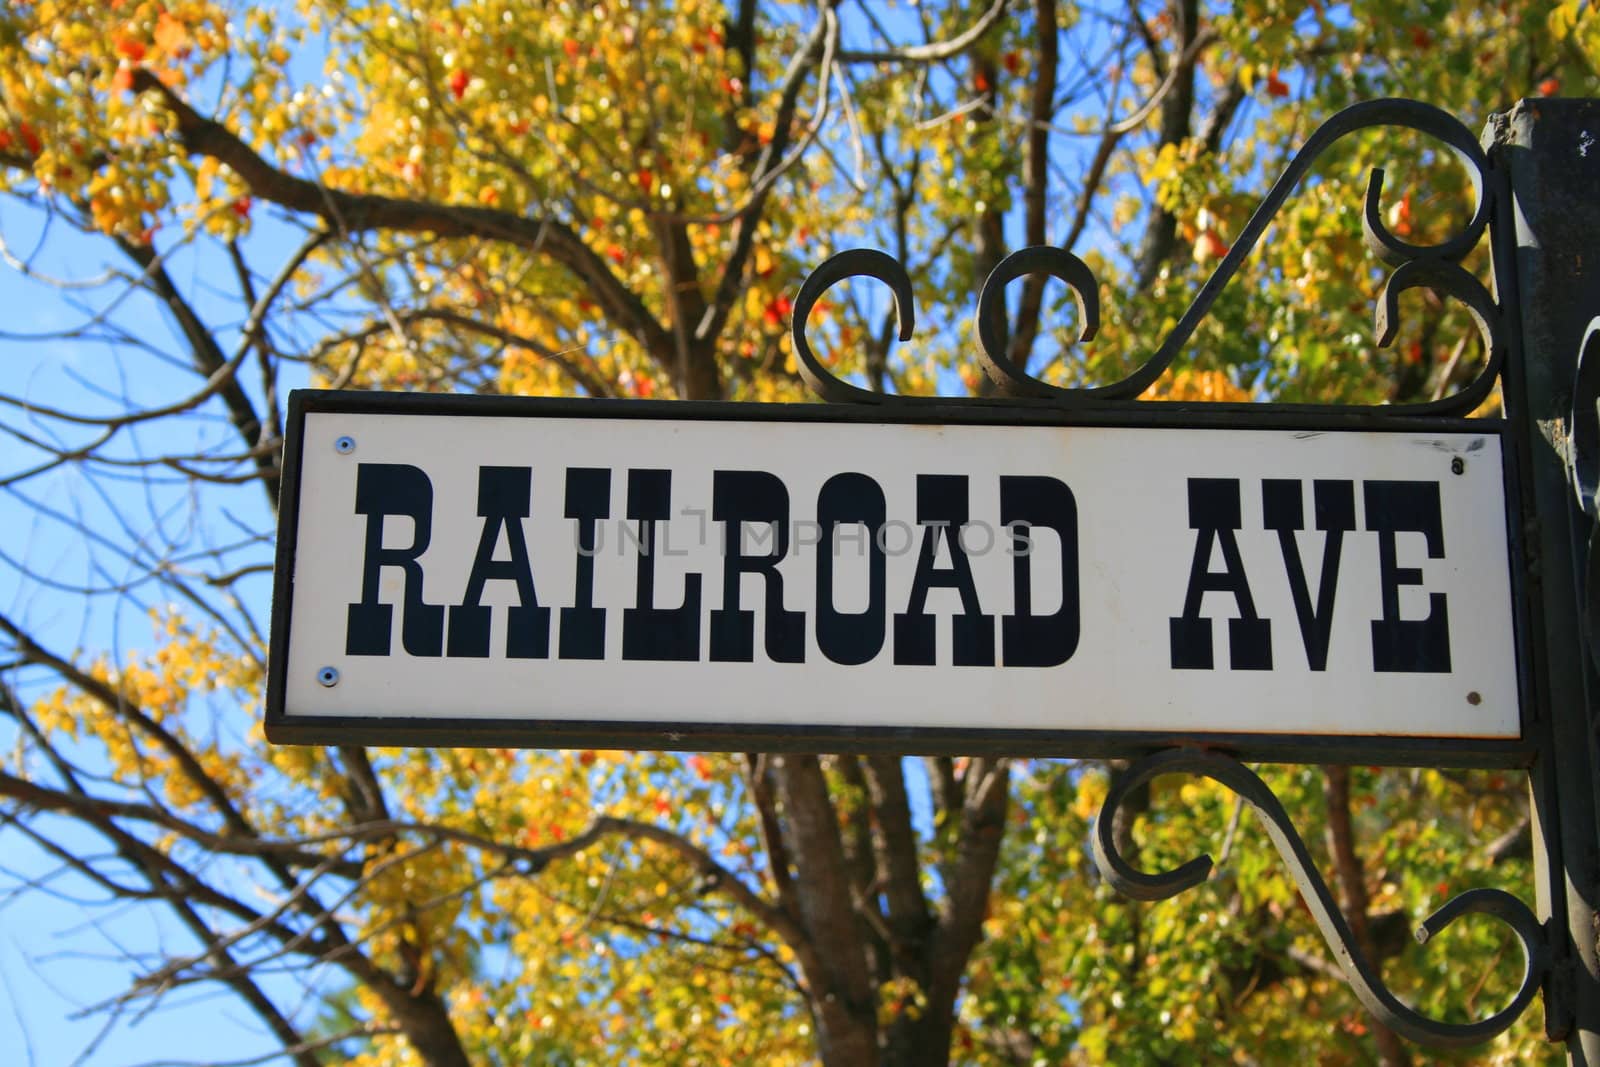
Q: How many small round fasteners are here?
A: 4